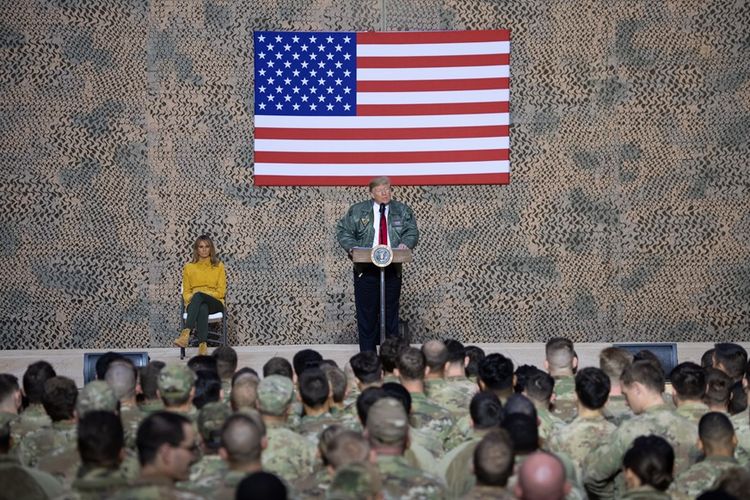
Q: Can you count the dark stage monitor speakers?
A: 2